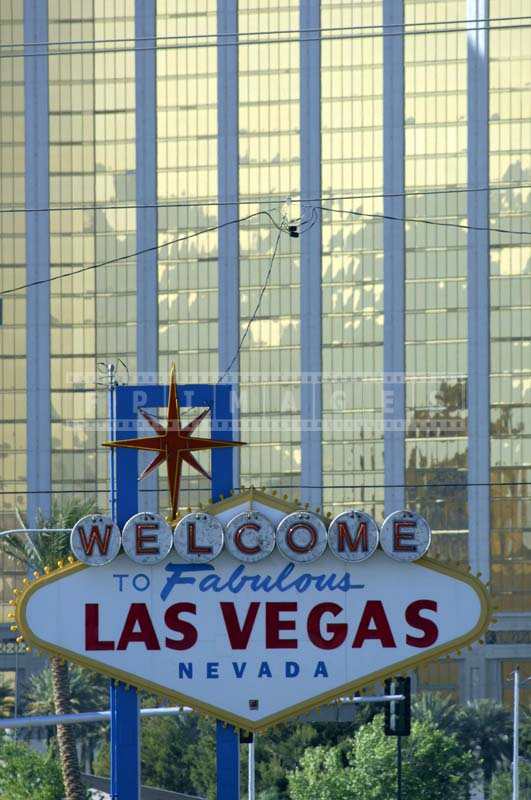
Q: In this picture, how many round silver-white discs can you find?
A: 7